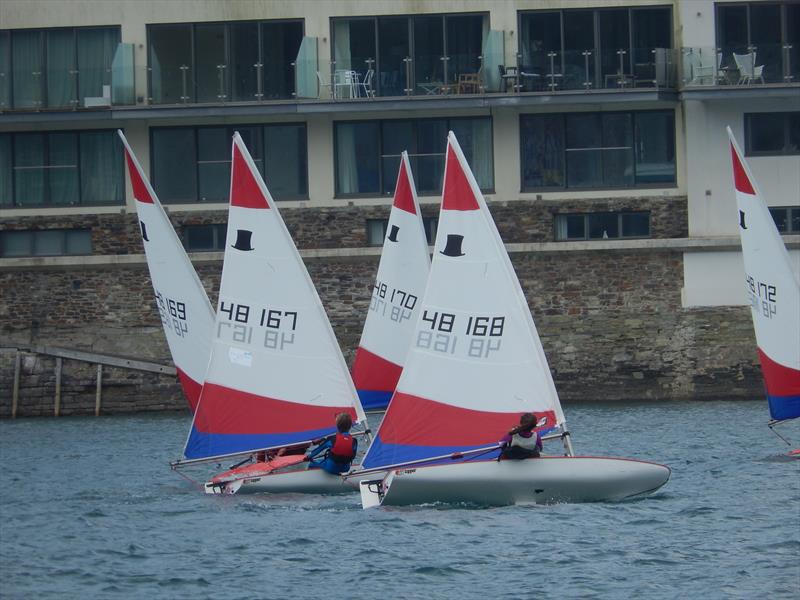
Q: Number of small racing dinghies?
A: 5